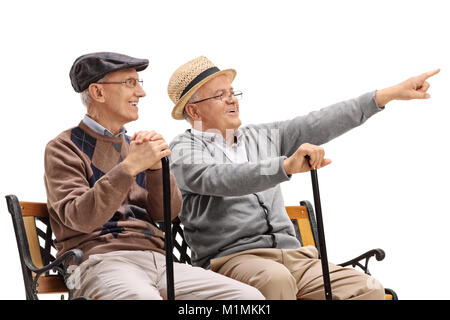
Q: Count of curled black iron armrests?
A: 2